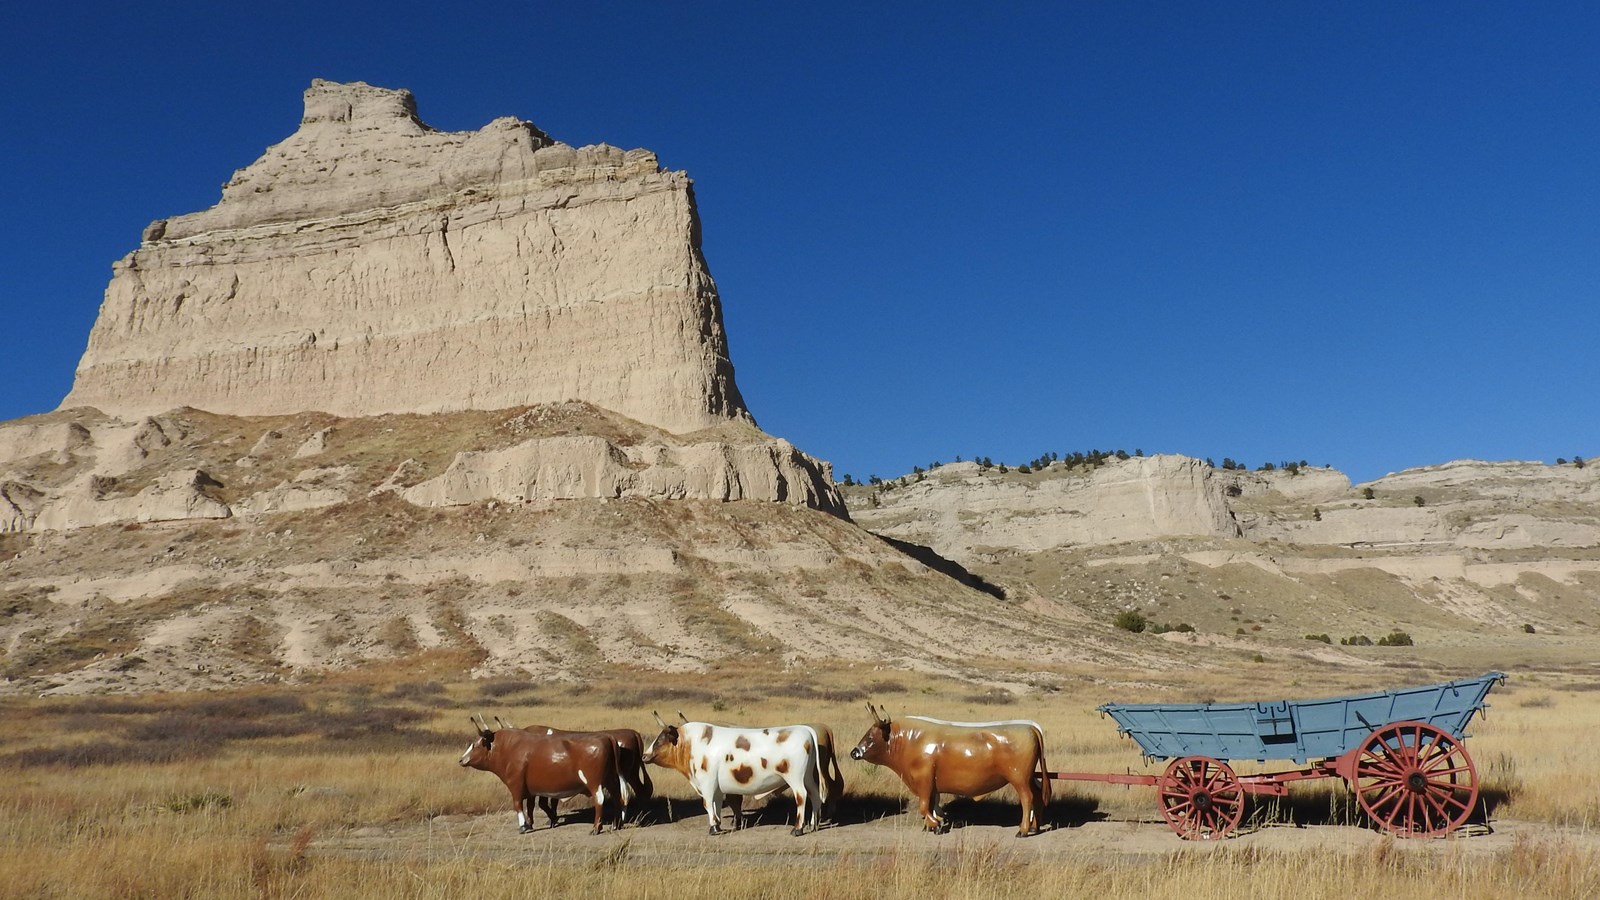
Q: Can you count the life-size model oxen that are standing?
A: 6